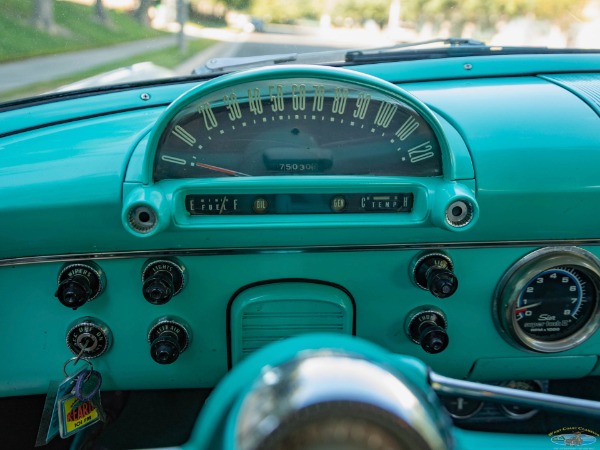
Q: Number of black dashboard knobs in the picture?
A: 5